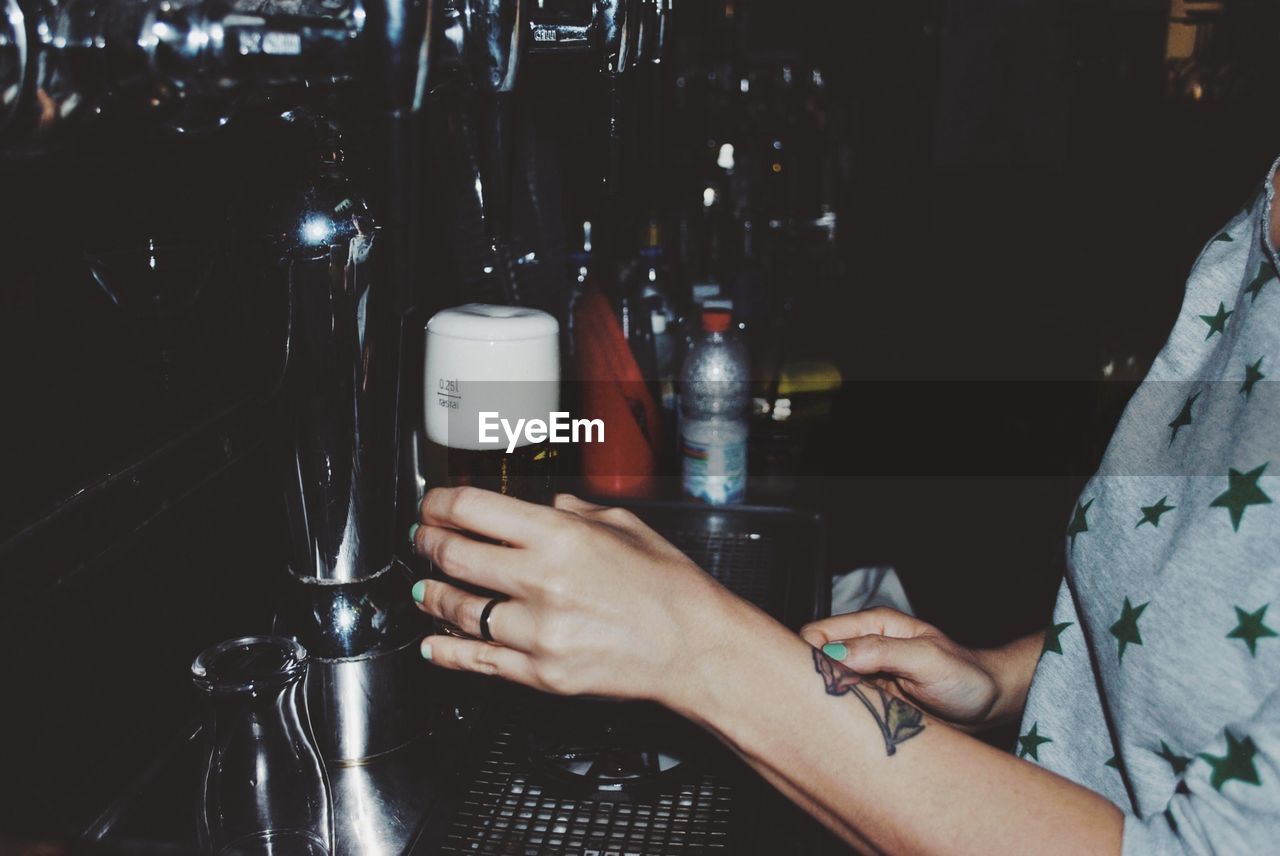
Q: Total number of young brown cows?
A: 0